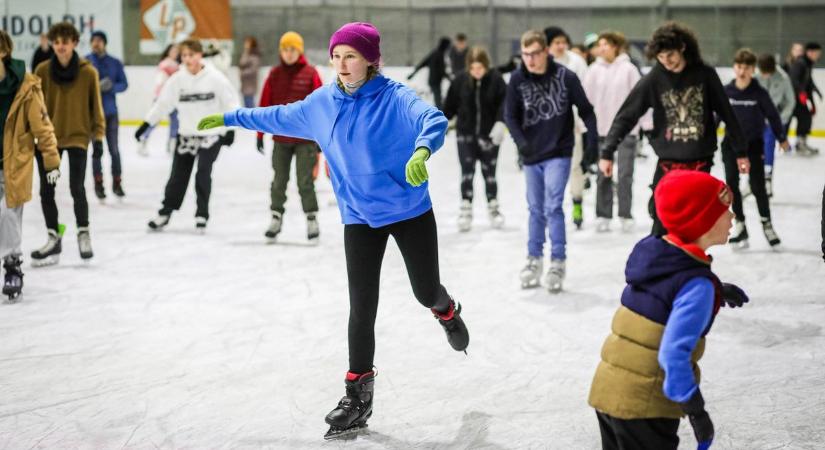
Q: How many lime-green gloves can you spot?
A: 2